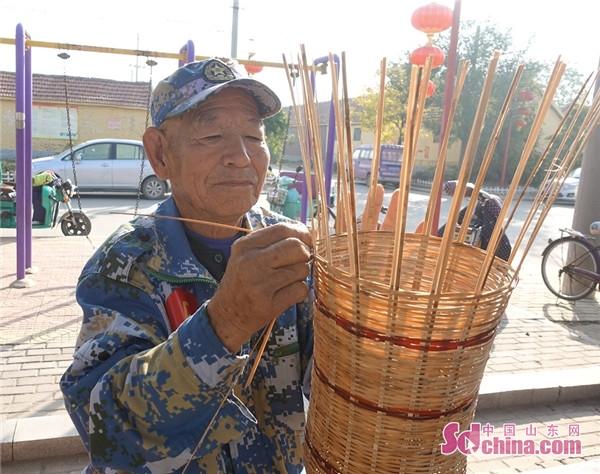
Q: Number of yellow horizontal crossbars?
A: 1